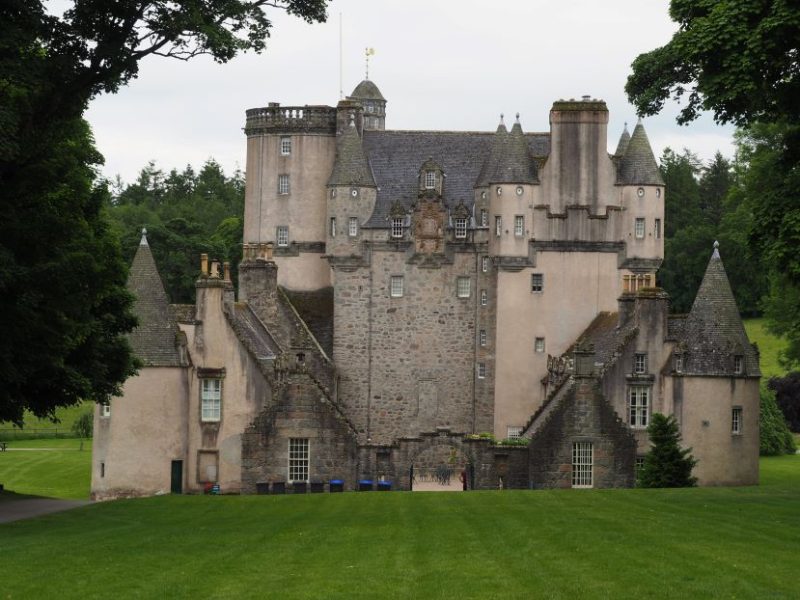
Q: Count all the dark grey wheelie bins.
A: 4